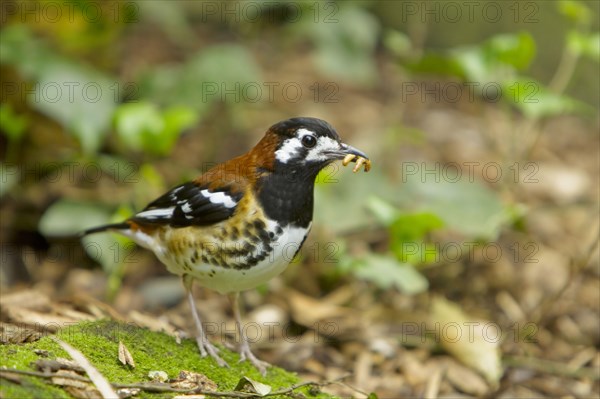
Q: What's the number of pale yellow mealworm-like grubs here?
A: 3